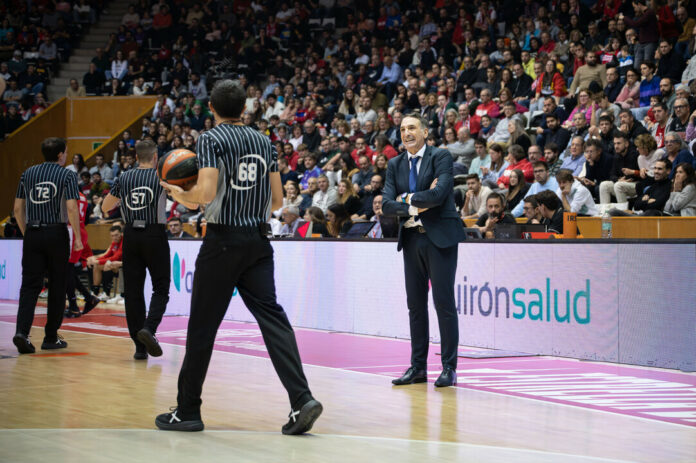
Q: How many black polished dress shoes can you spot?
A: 2